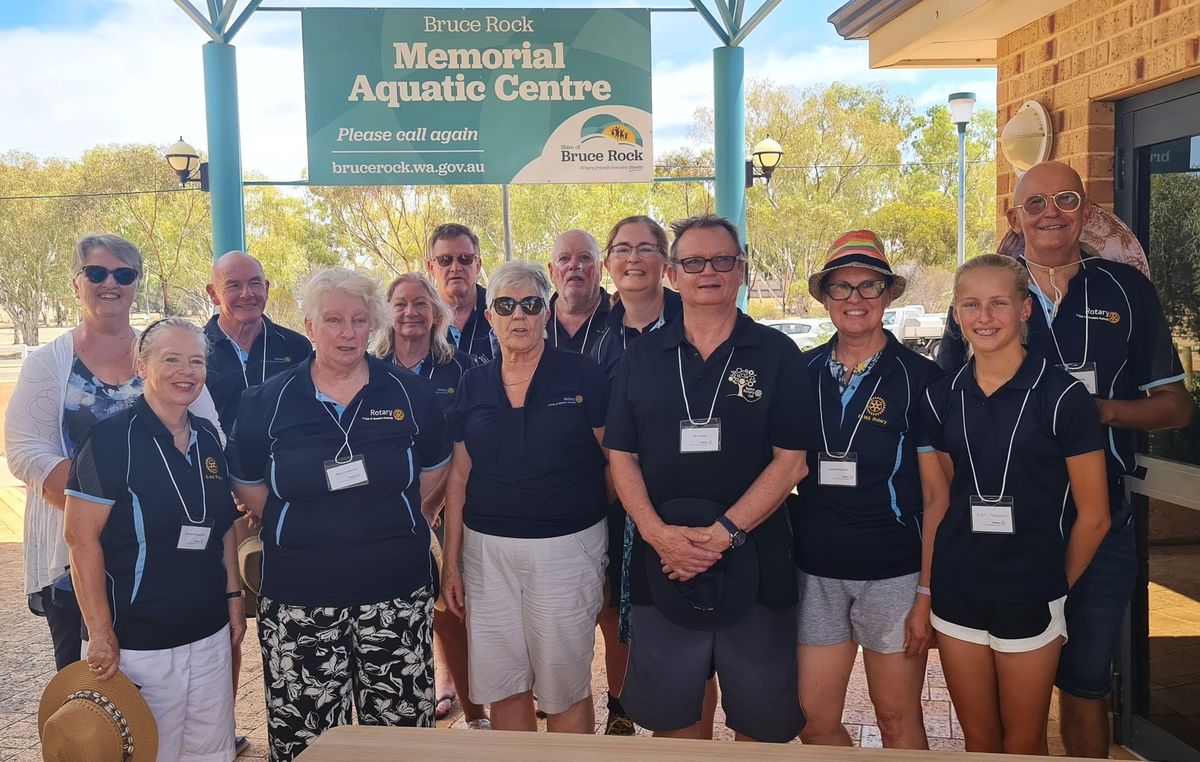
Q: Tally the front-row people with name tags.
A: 5